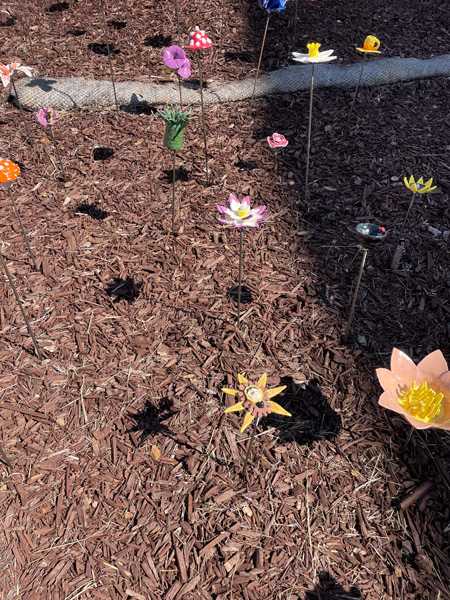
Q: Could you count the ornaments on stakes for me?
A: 15